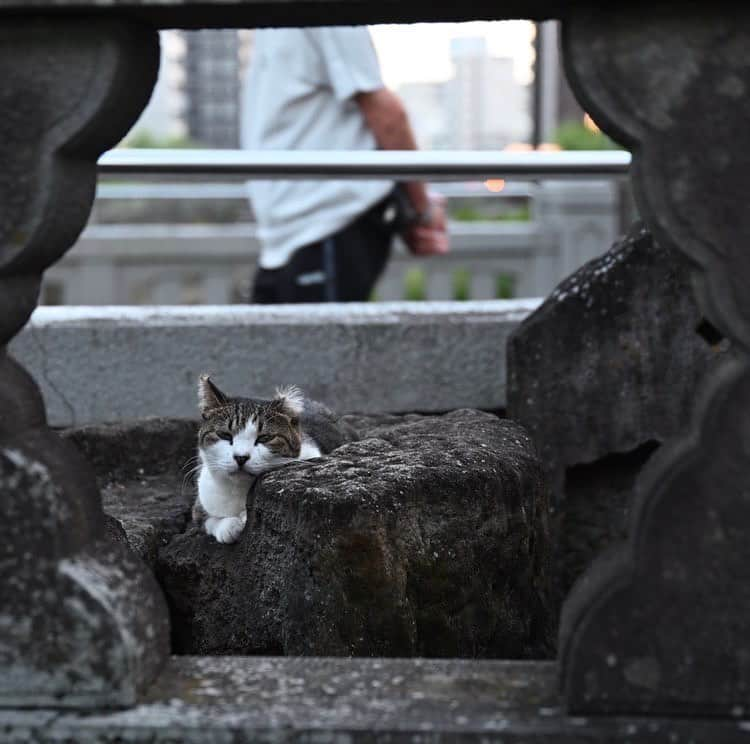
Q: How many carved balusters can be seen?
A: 2